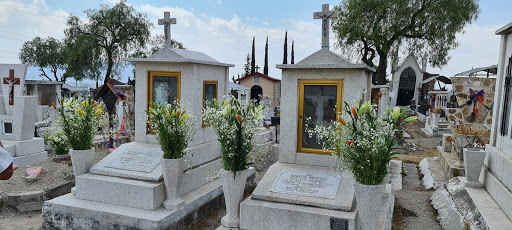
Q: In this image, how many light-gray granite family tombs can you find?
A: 2